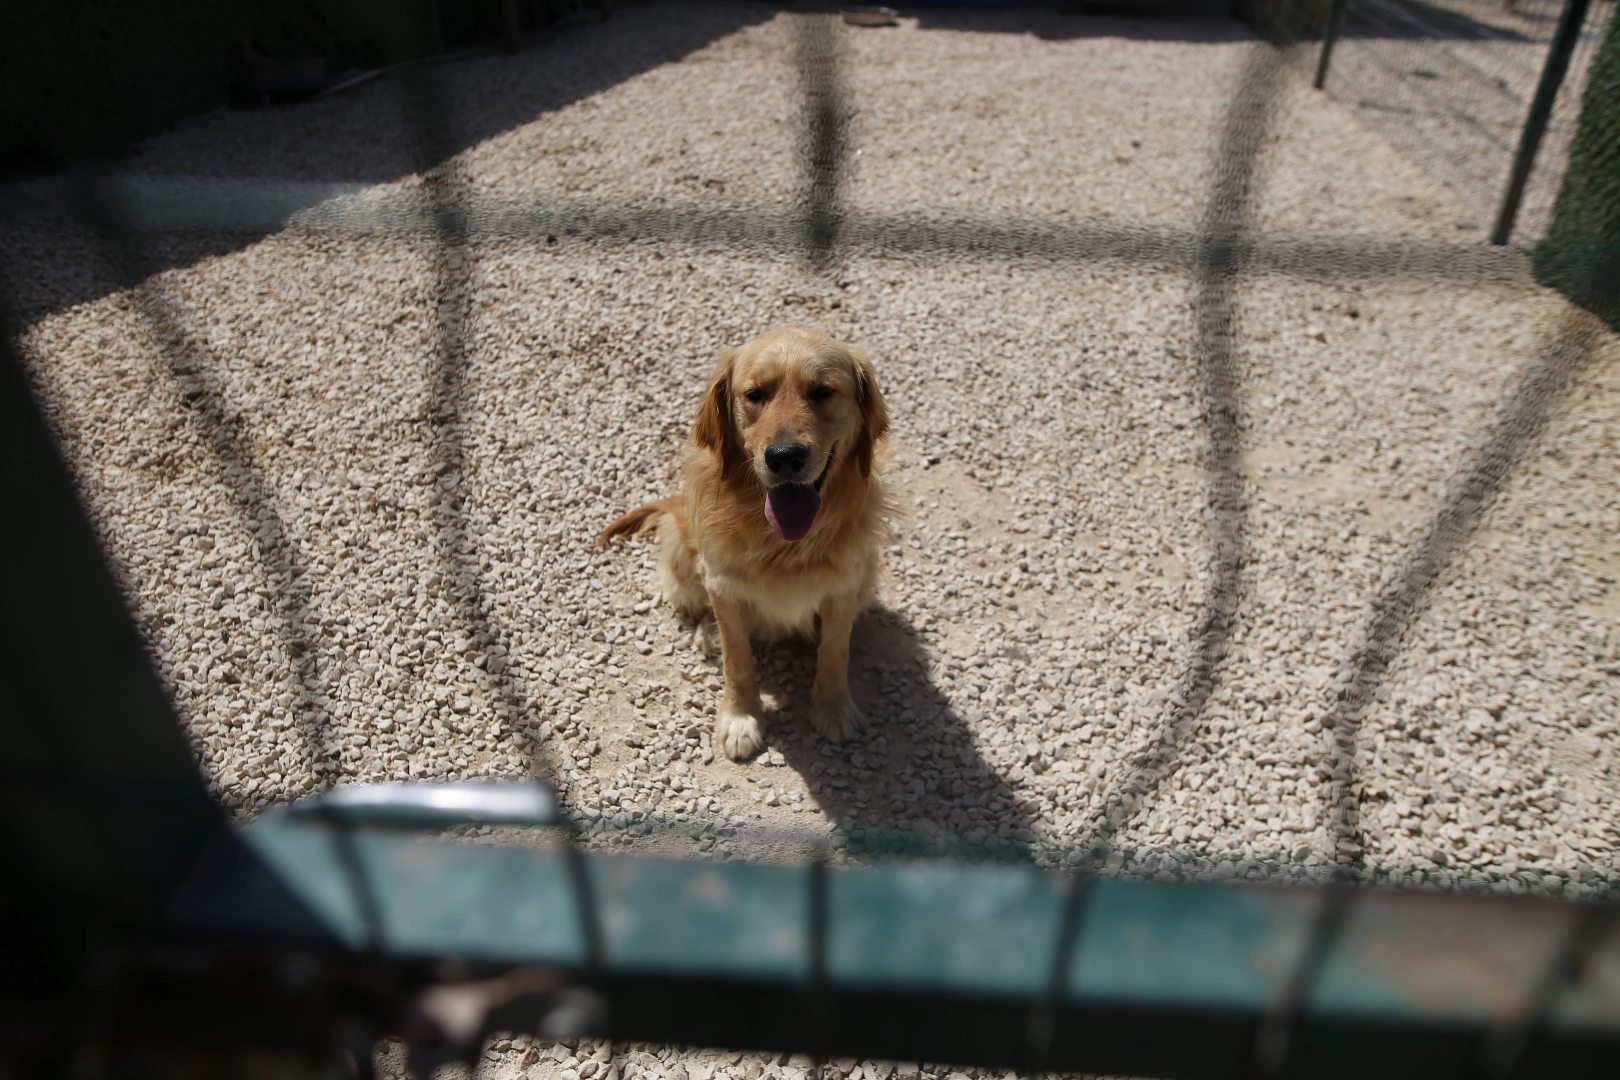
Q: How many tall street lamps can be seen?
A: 0